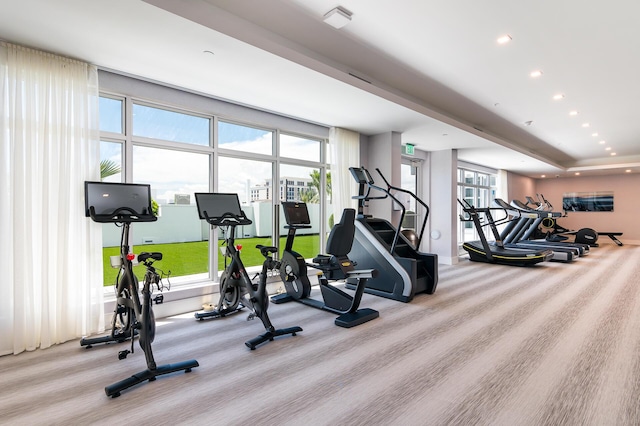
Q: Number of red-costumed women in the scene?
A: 0